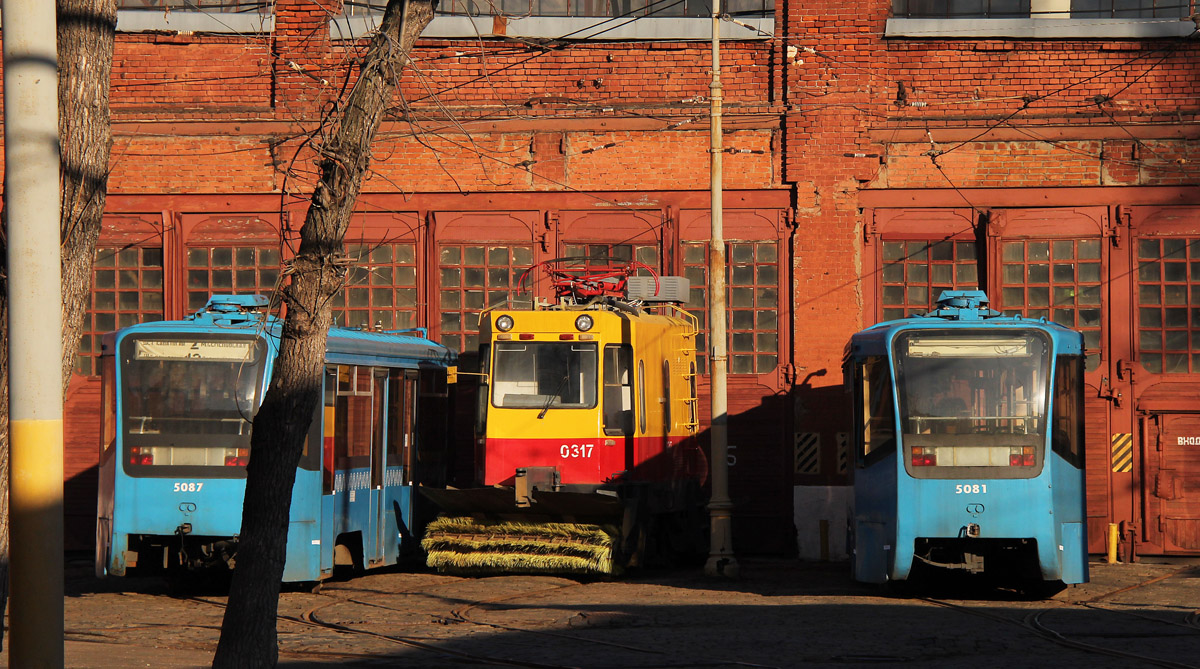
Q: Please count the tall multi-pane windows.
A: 9